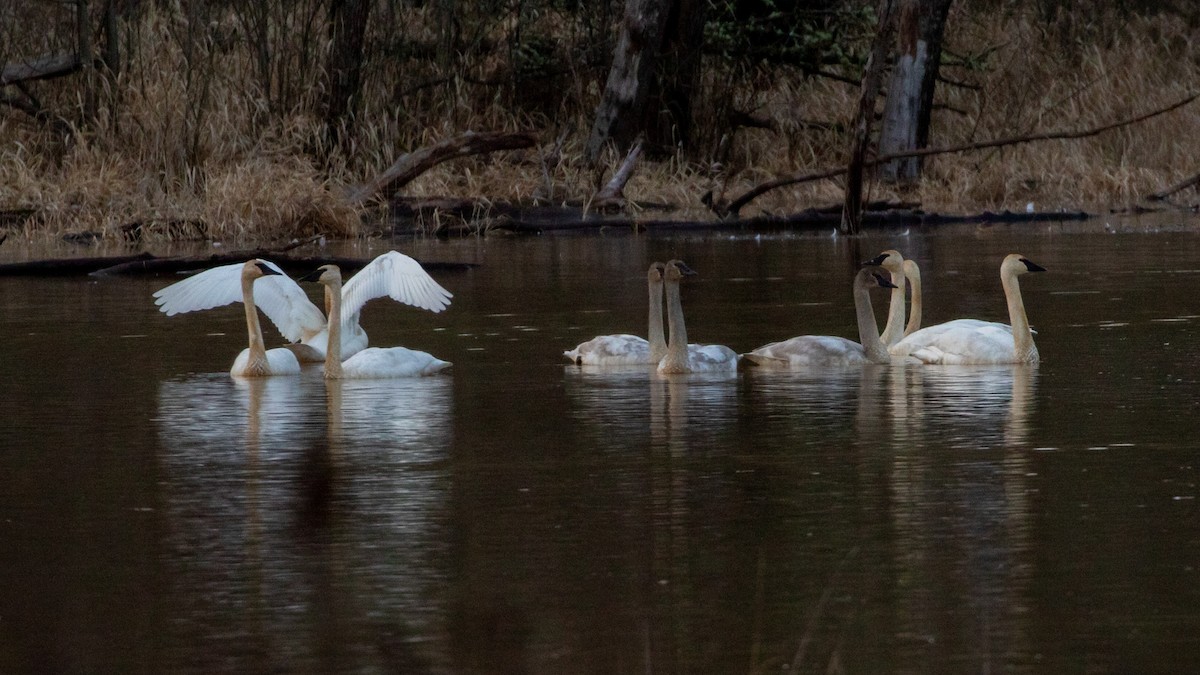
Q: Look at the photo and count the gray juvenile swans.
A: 3